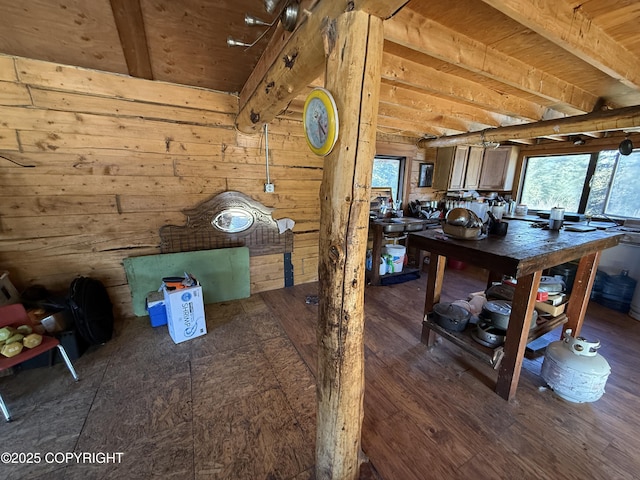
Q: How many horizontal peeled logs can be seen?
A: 2